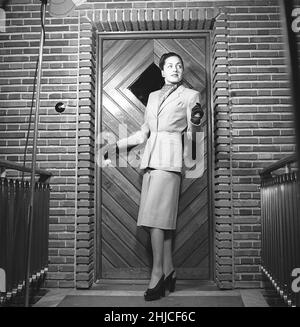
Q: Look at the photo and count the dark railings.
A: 2